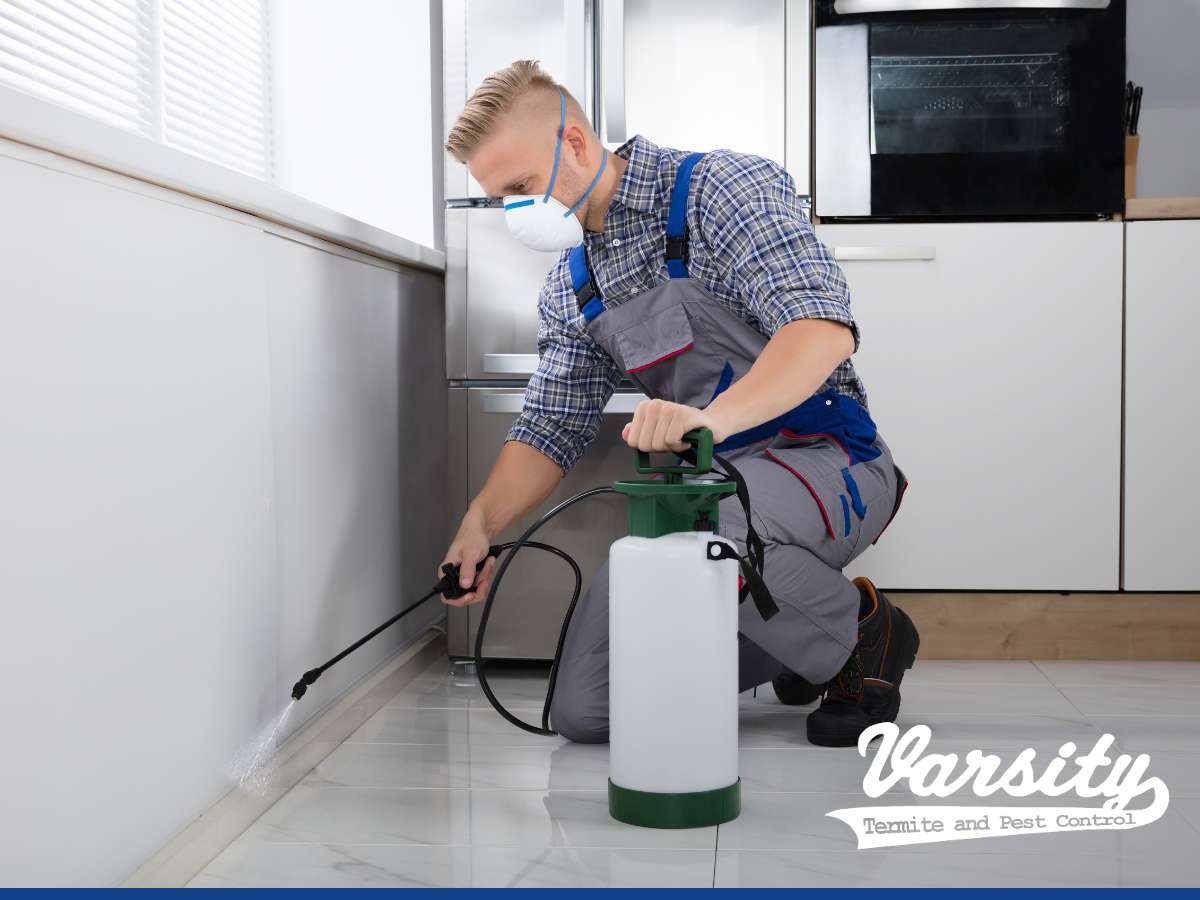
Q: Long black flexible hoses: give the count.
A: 1